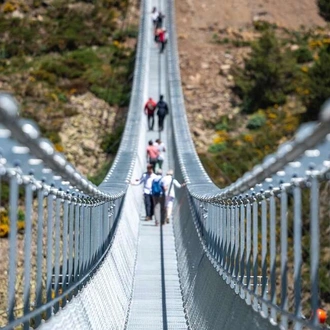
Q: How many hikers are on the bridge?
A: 11